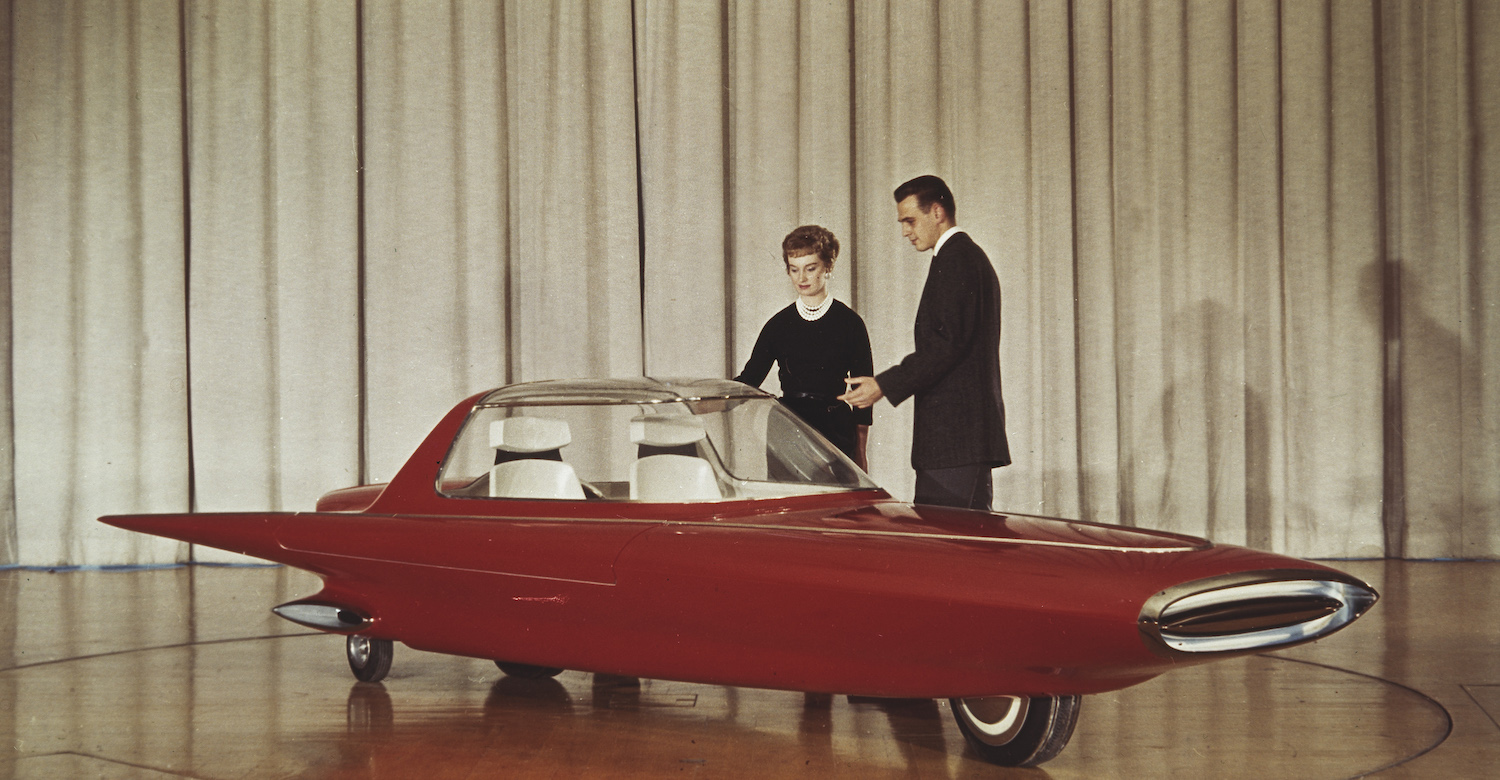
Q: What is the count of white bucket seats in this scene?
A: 2